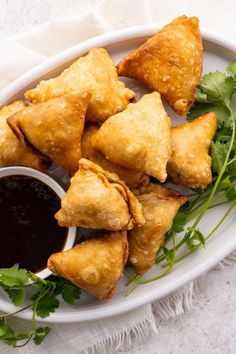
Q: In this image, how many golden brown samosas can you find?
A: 10